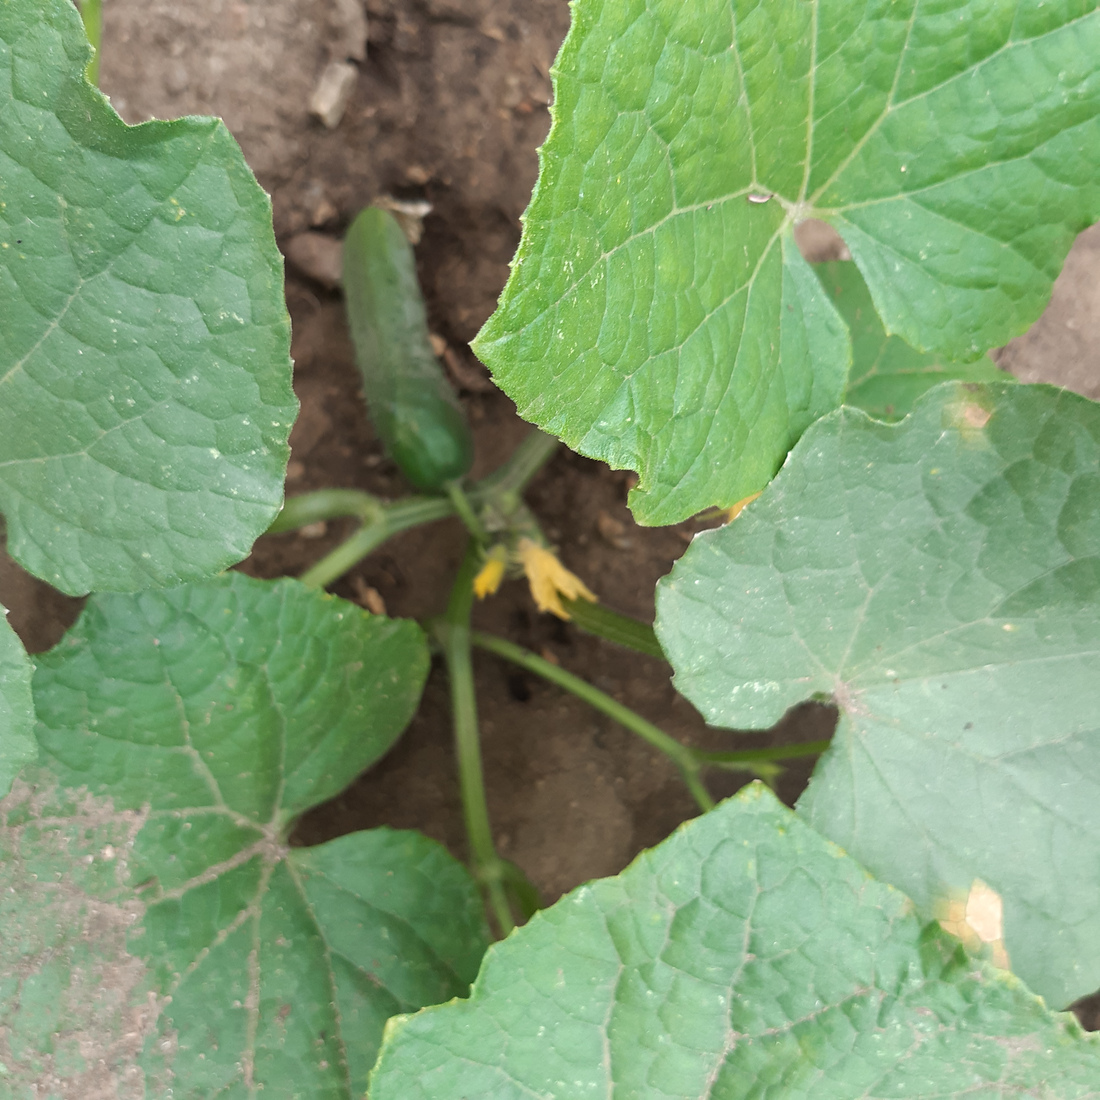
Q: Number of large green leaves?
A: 5